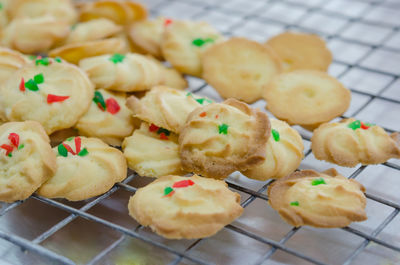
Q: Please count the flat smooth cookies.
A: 3